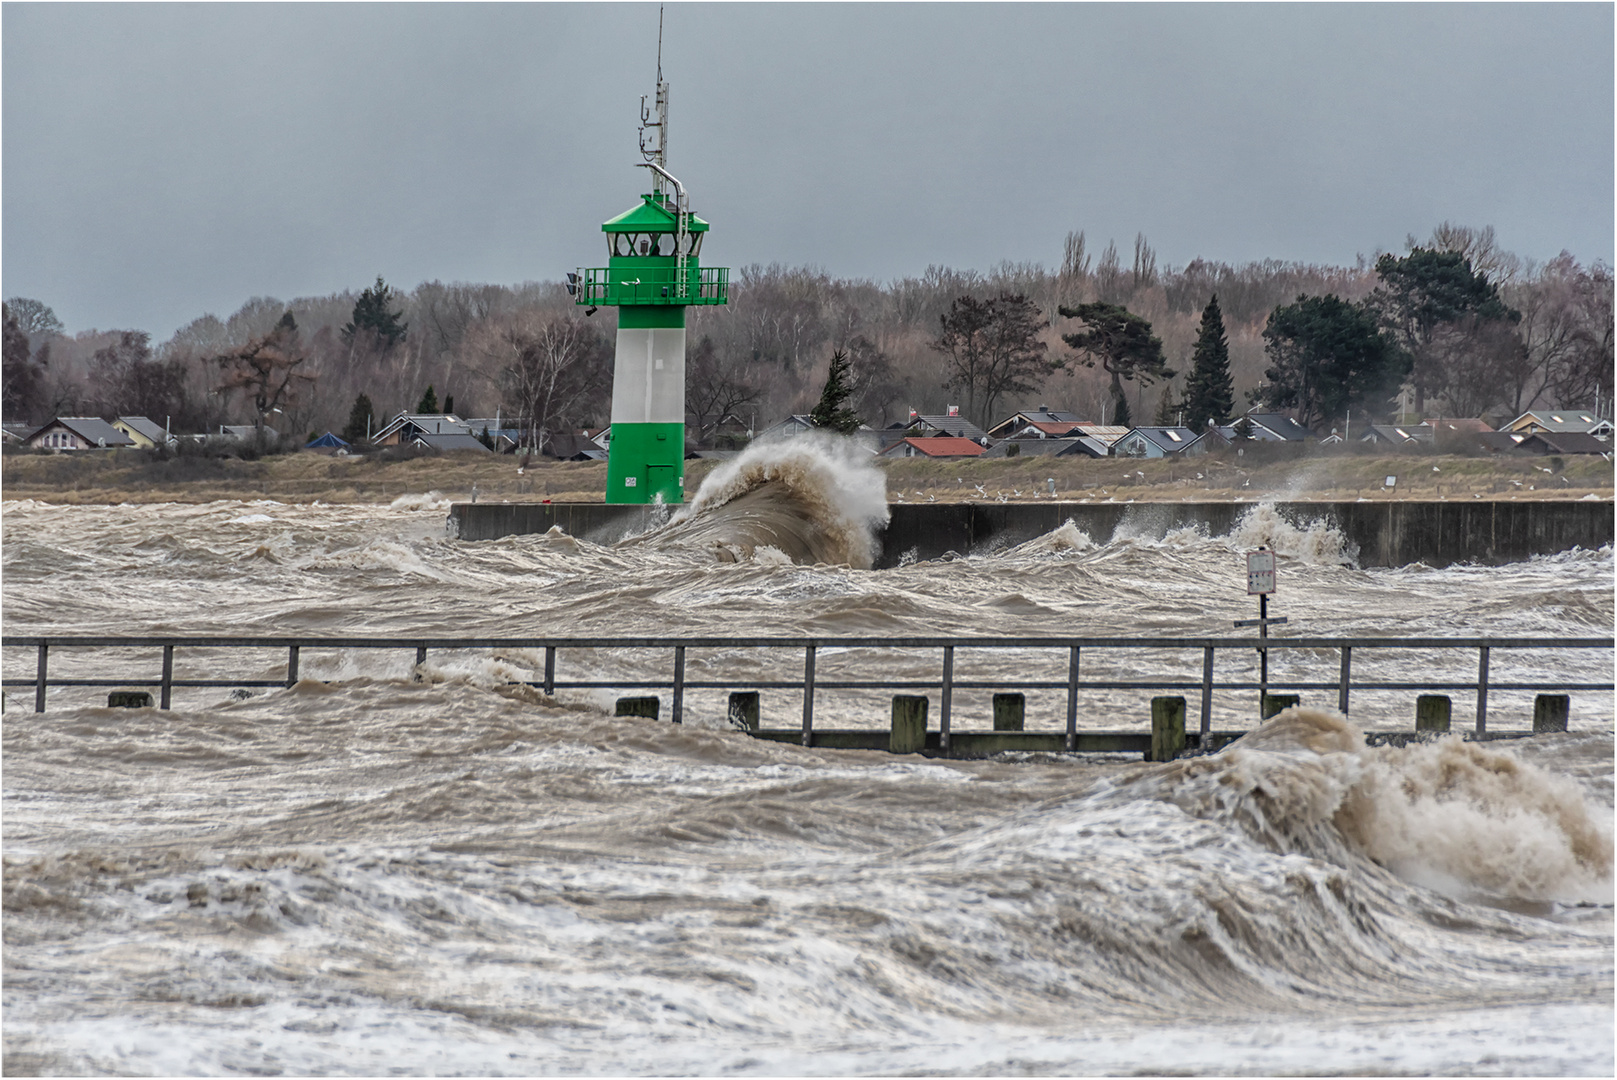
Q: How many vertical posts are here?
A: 12